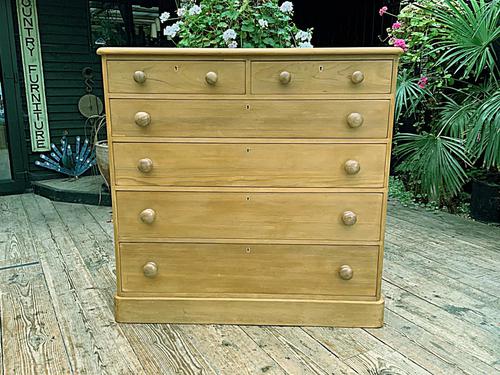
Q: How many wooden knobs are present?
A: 12